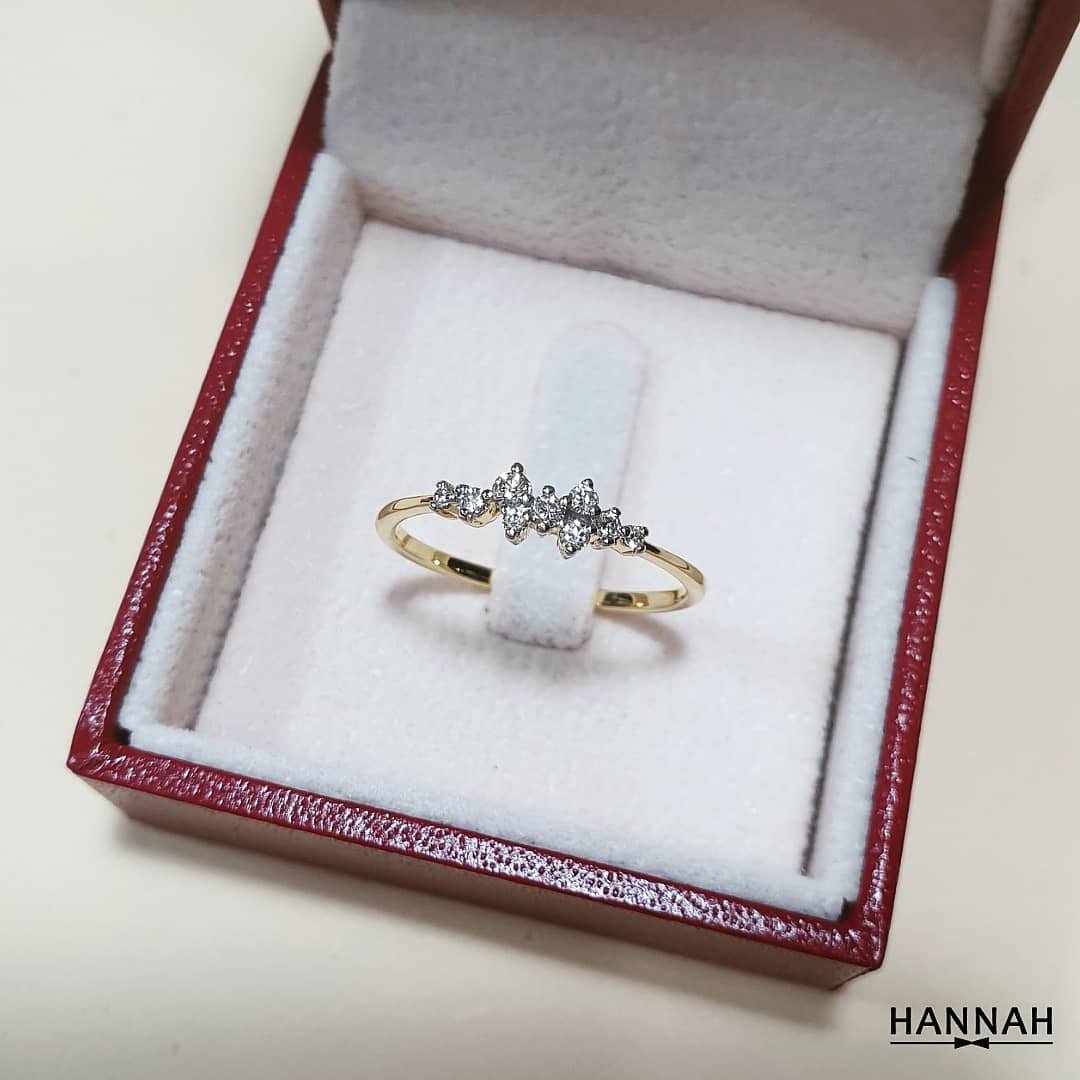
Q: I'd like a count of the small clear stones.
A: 9